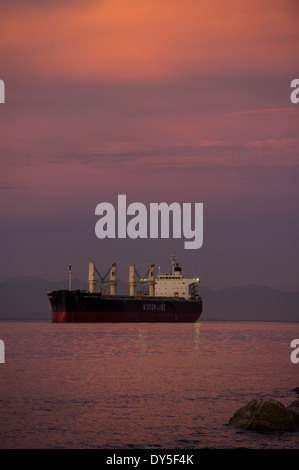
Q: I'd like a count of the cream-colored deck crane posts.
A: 4